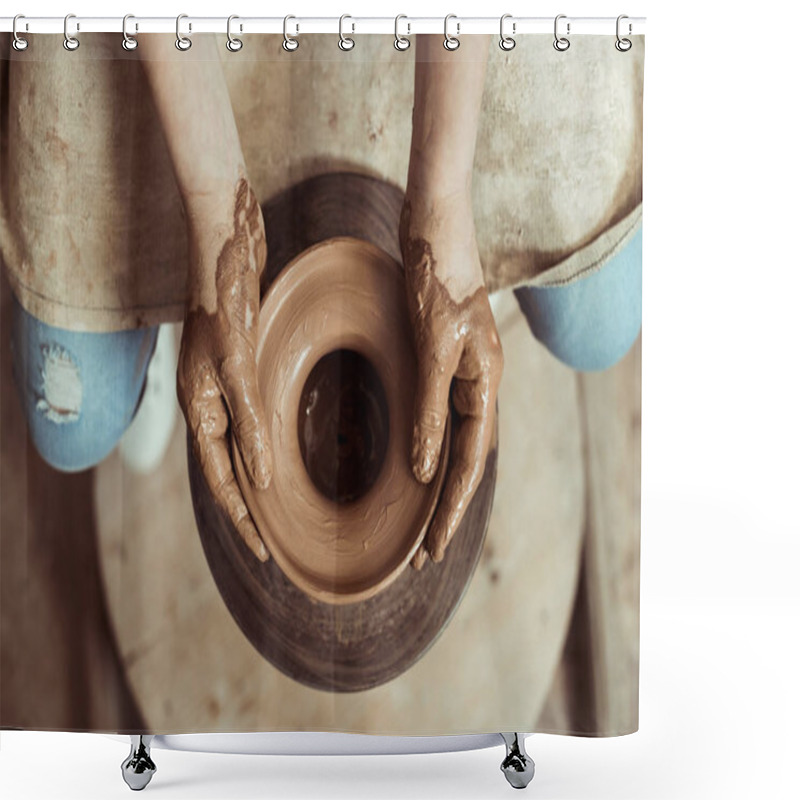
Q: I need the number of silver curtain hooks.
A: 12